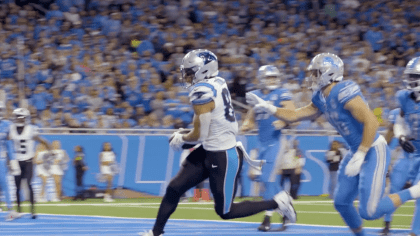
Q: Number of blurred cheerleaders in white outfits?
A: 3